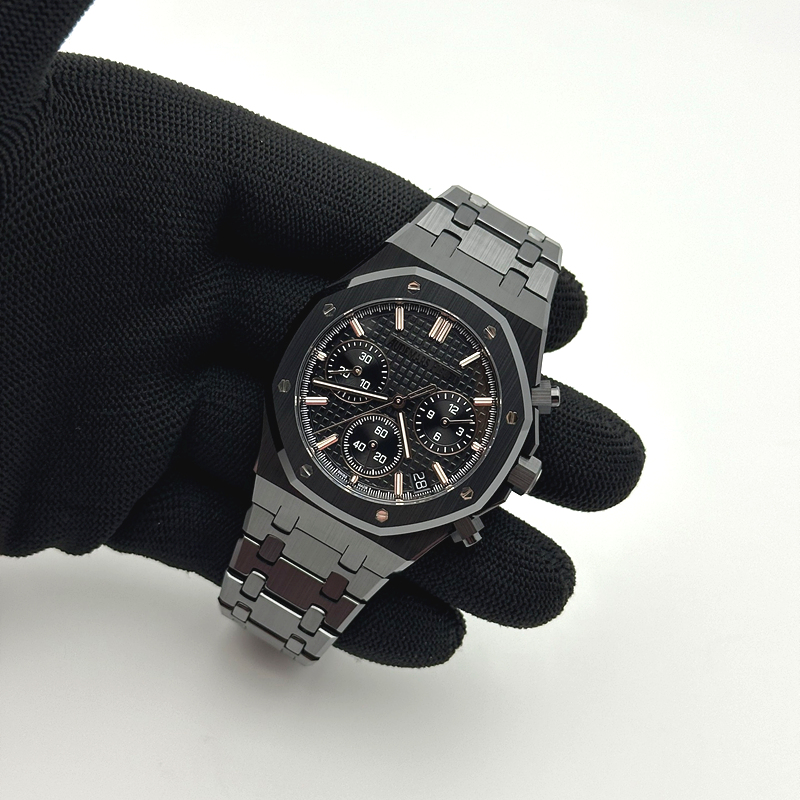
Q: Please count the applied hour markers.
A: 12